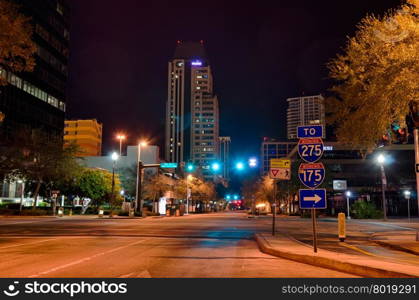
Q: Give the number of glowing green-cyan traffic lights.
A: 5